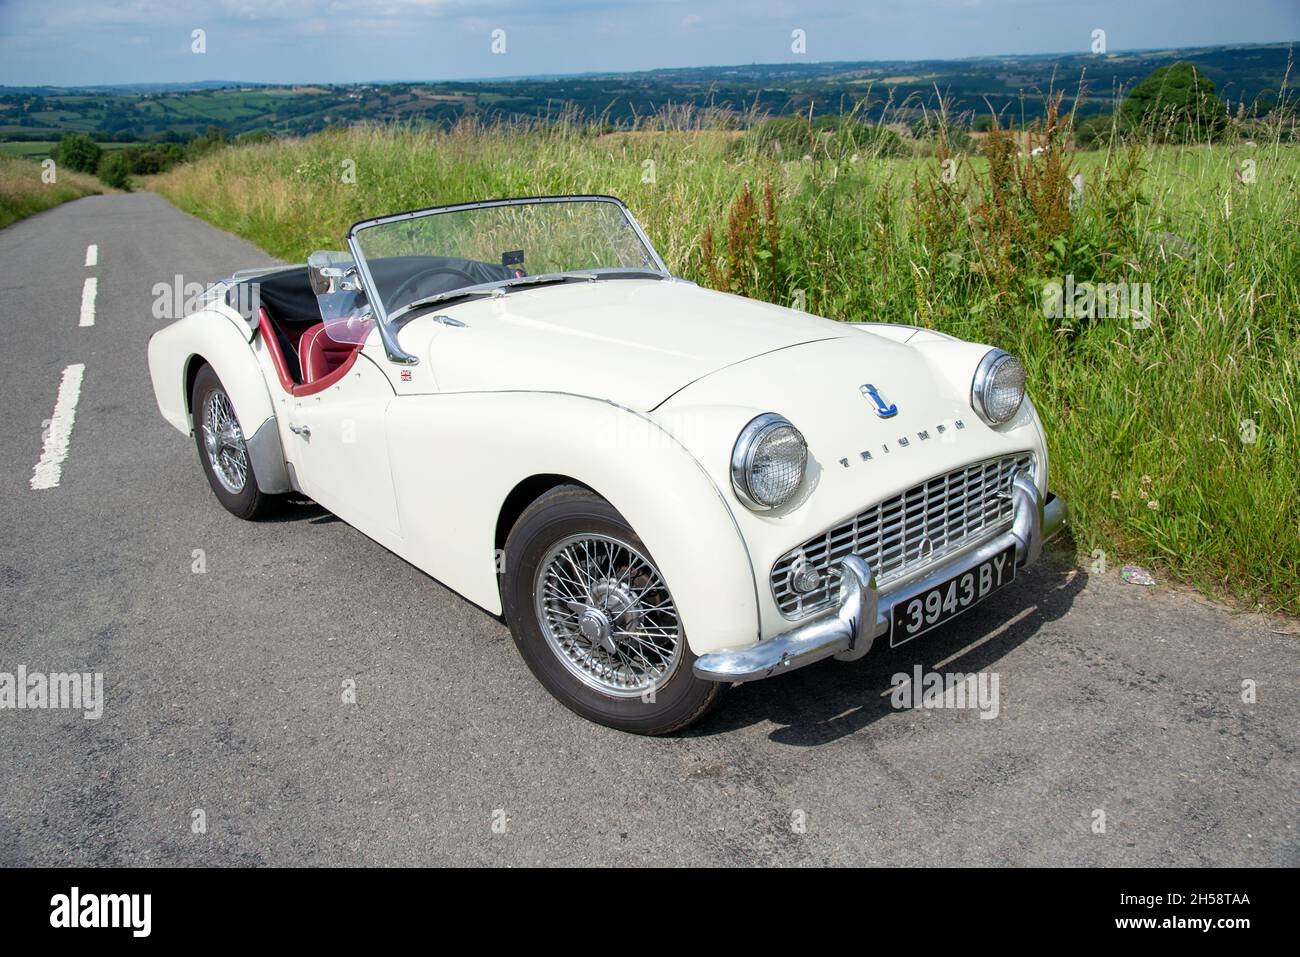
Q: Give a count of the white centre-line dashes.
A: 3